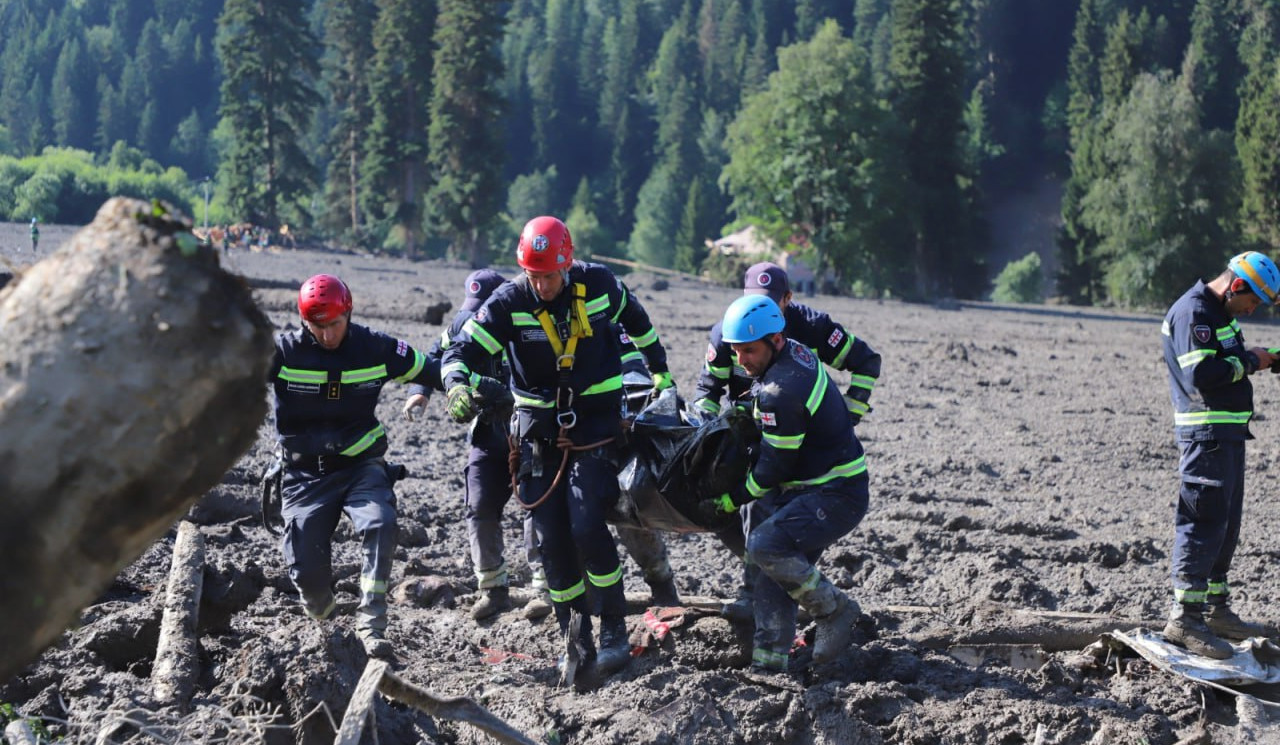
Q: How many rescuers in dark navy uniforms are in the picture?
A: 6